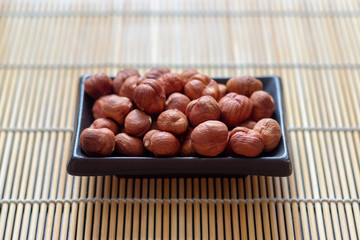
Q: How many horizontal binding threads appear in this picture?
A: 4